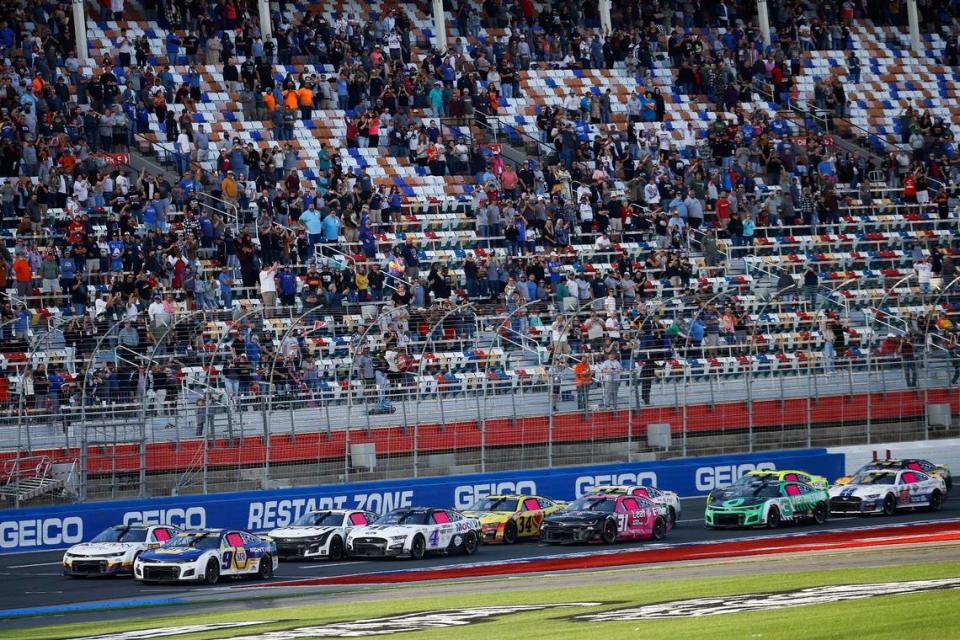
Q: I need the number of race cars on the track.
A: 11